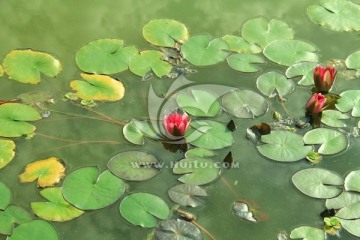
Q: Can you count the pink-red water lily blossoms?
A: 3